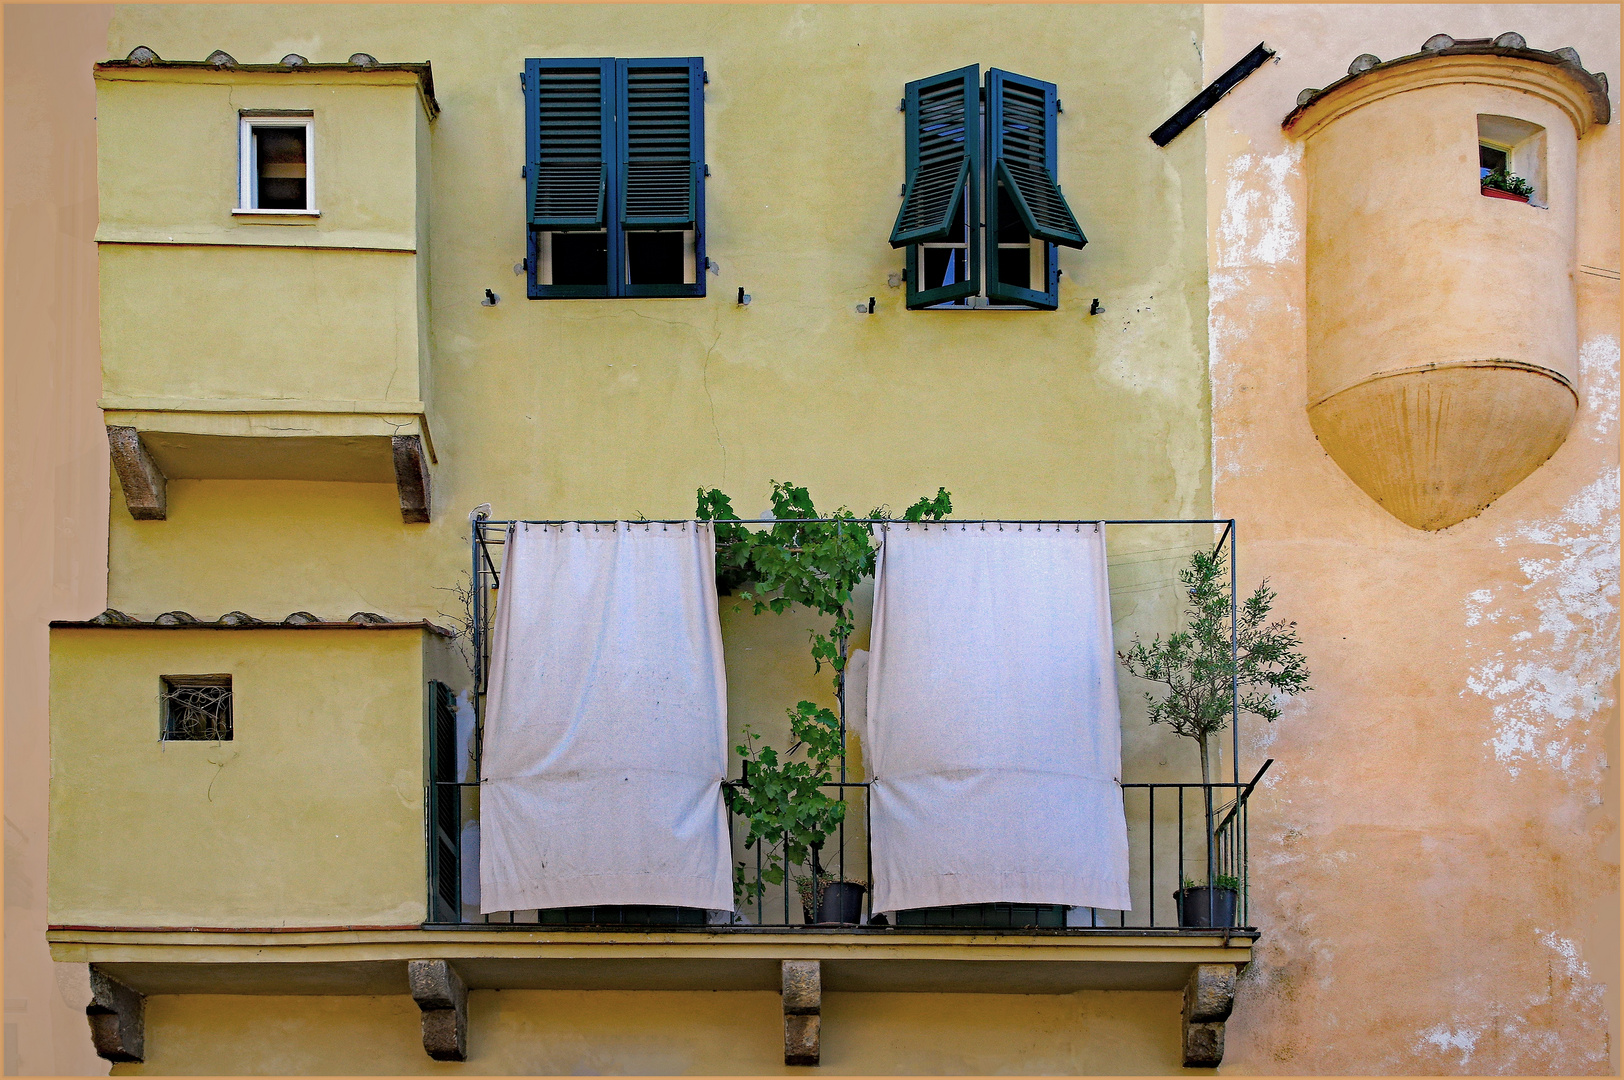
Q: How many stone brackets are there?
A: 6